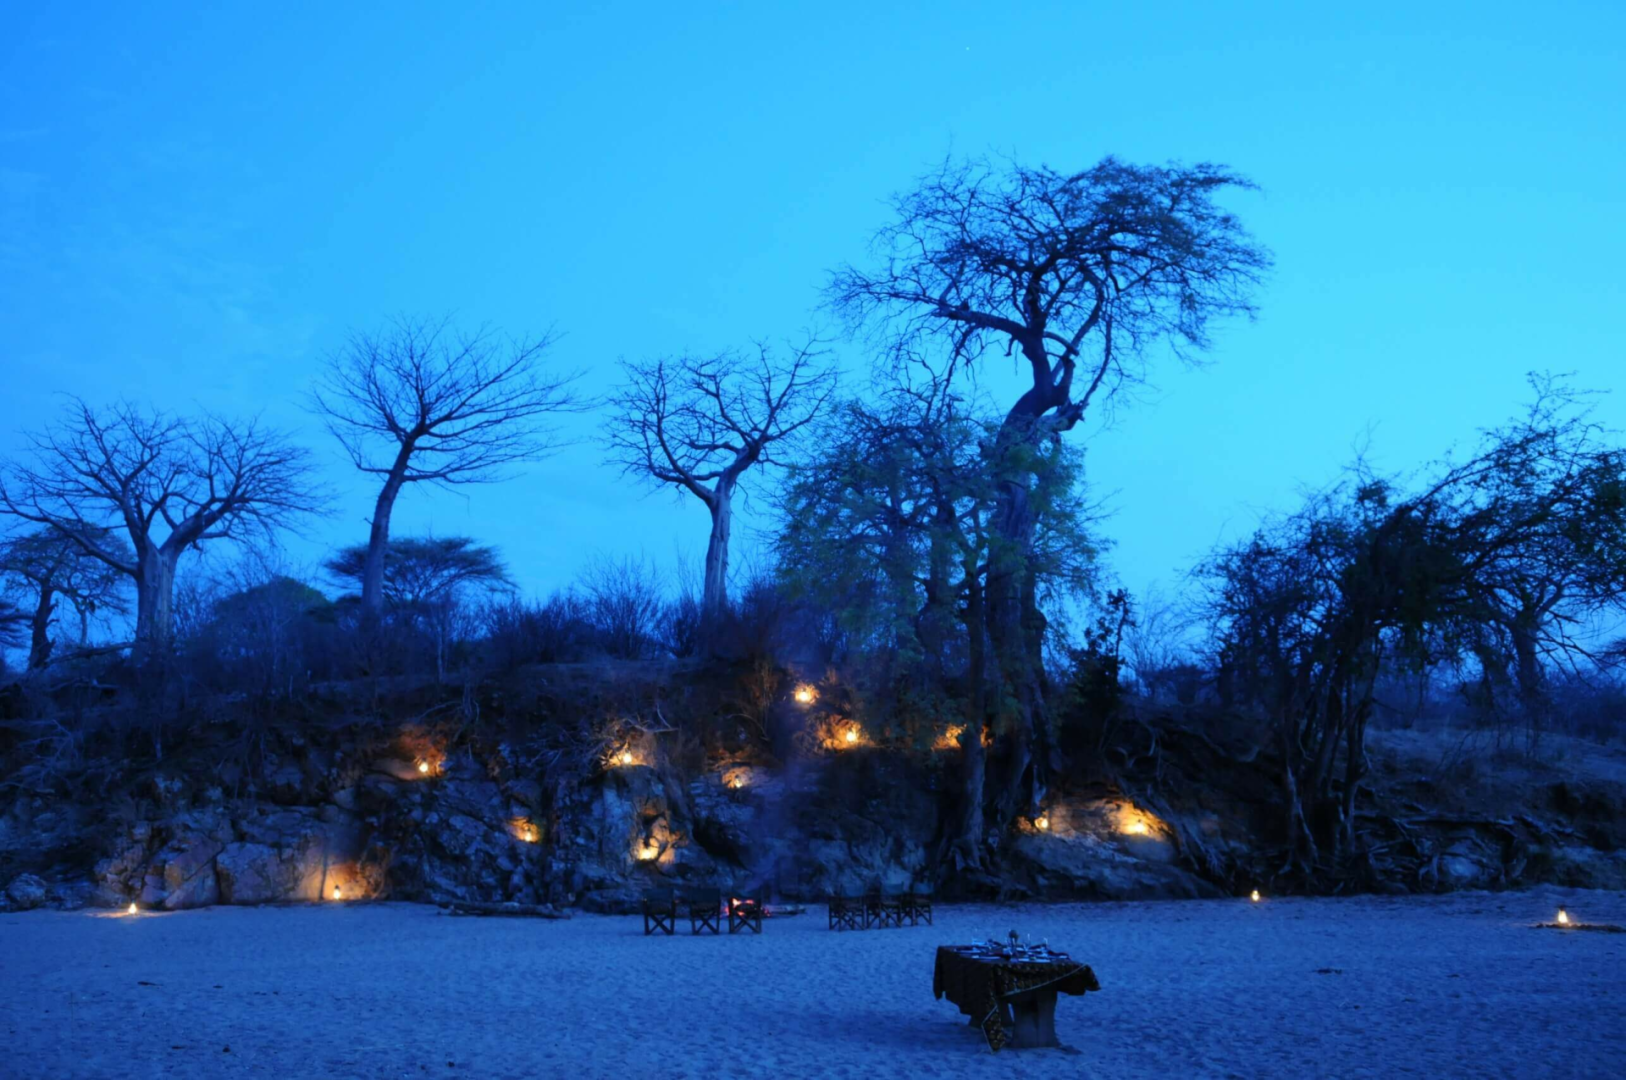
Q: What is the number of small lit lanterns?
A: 14